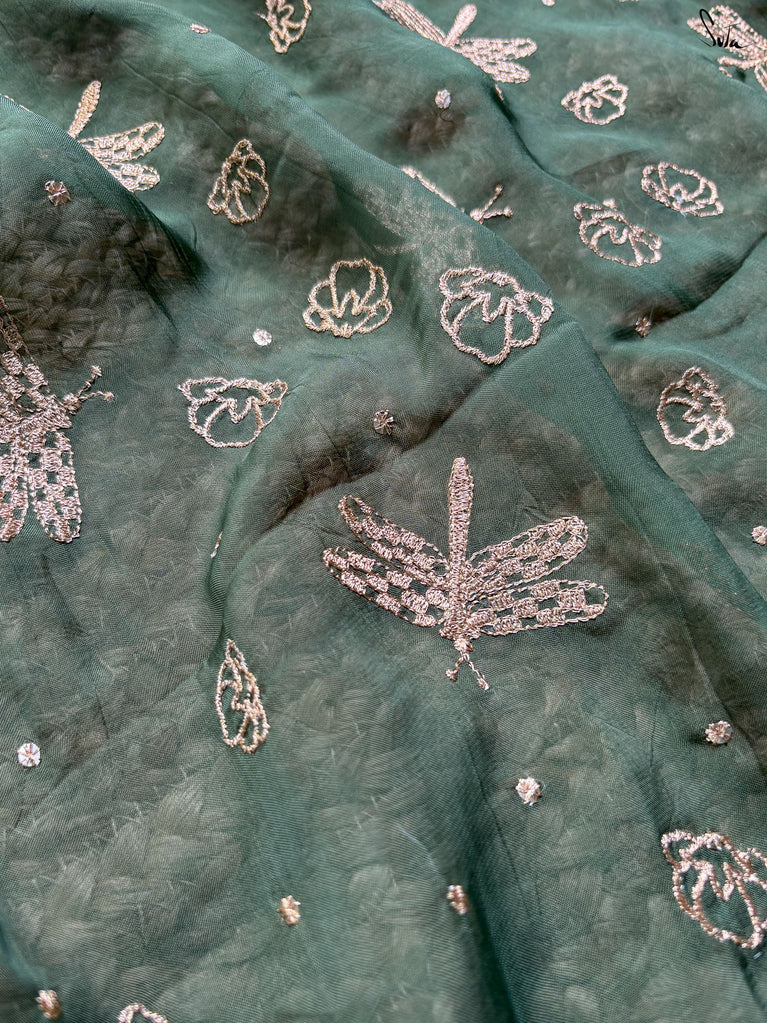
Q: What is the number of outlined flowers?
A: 12